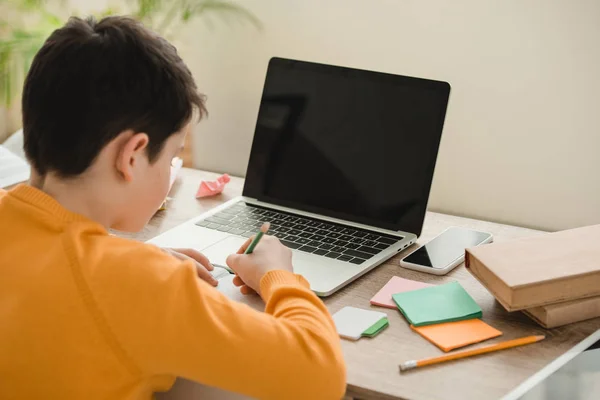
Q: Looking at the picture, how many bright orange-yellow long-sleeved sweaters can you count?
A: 1